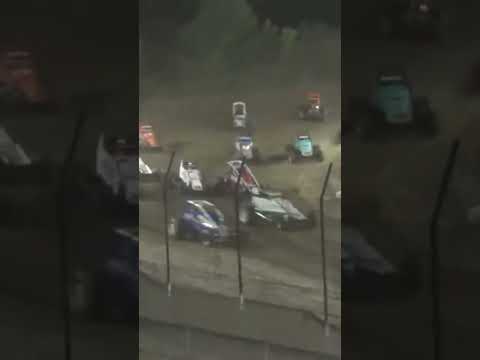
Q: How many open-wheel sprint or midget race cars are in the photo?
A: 10